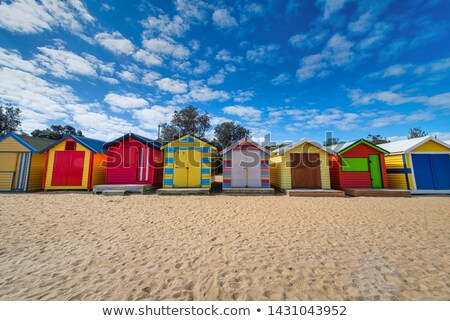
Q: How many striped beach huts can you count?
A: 2